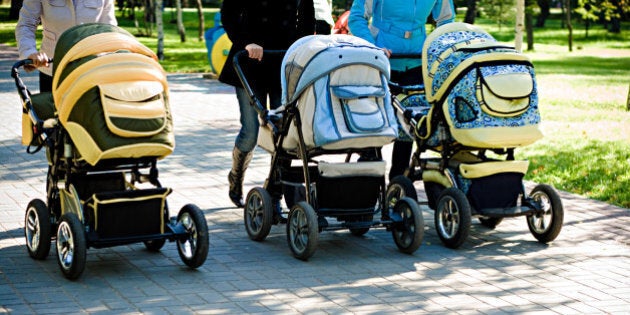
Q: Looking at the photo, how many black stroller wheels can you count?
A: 12